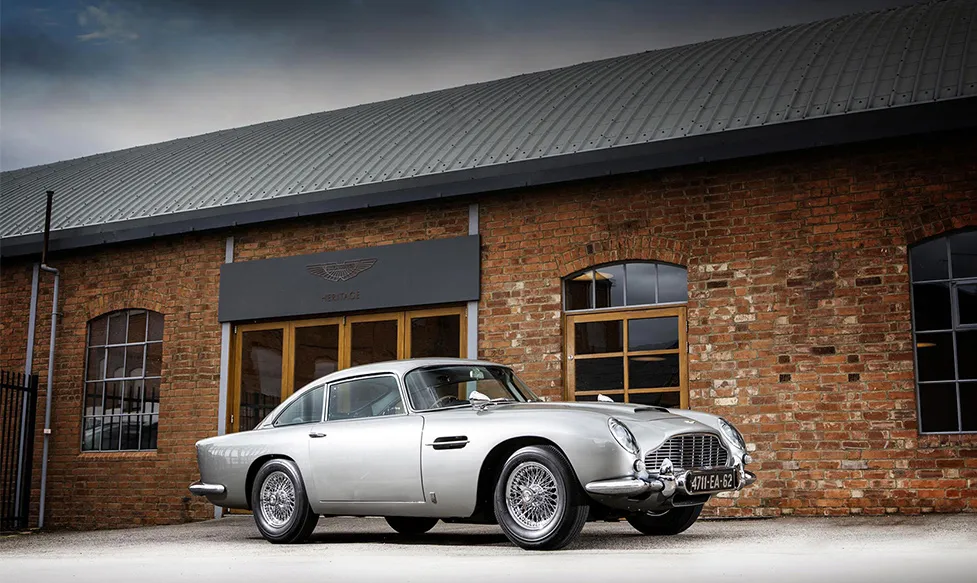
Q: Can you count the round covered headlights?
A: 2